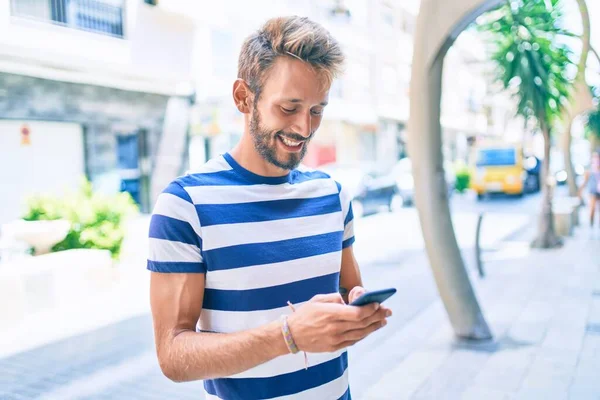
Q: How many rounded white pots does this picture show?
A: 1